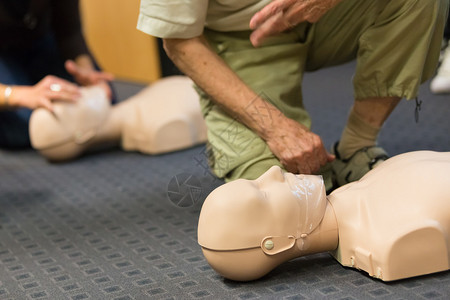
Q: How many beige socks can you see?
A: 1